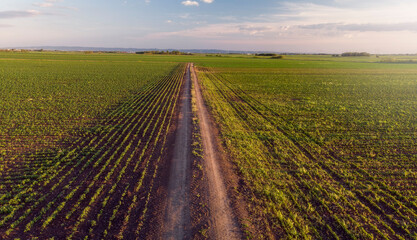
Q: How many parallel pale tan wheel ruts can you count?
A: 2